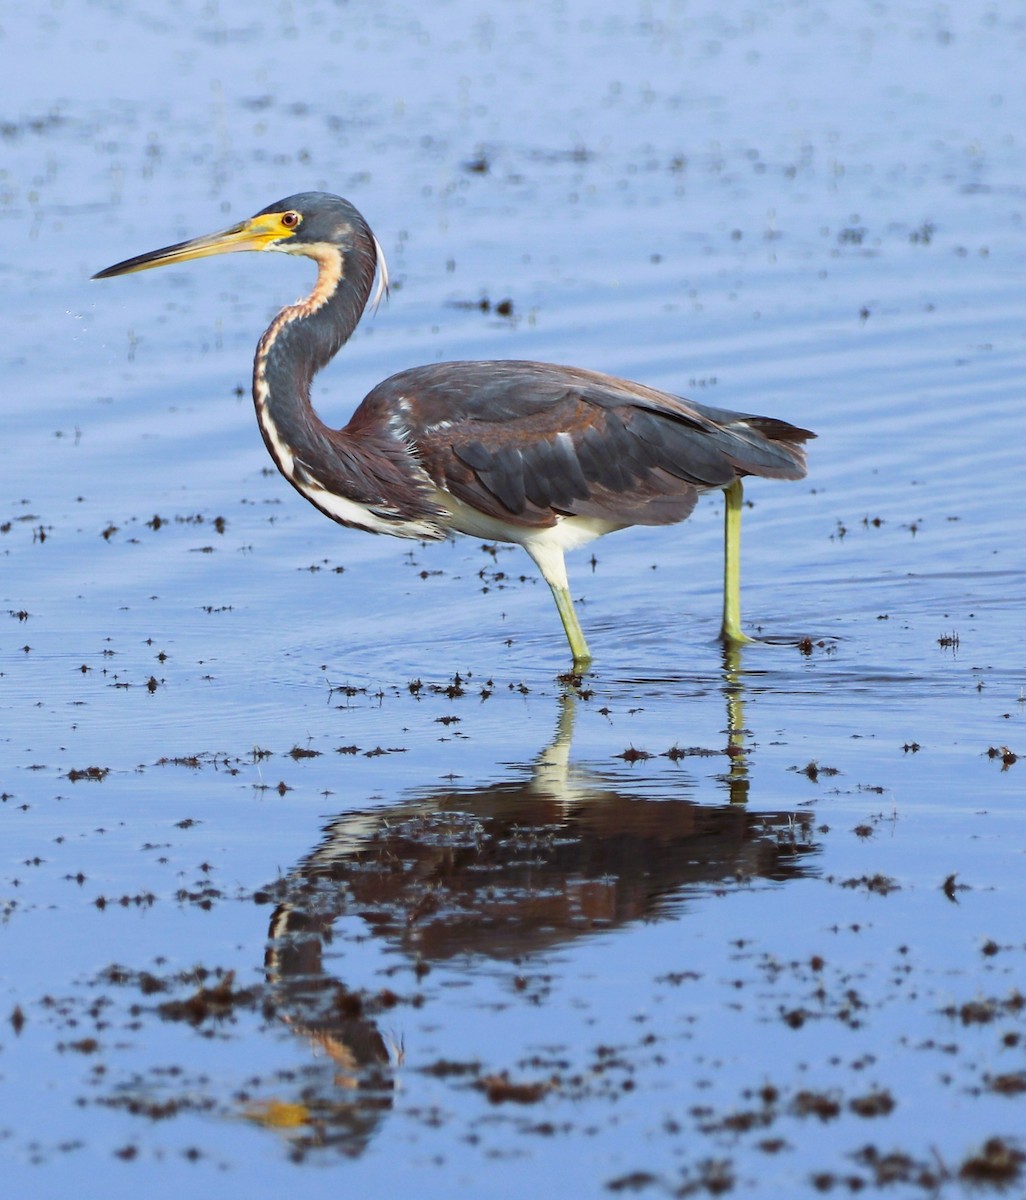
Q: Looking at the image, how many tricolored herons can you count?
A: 1